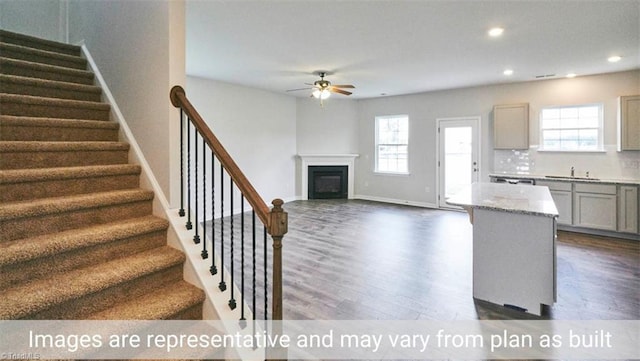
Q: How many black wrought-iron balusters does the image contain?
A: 10